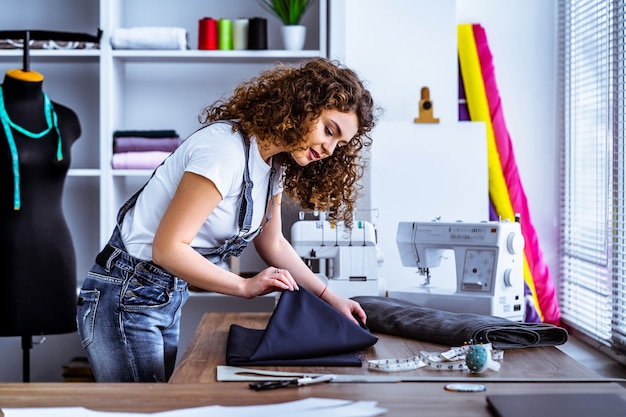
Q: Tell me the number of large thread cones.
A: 4